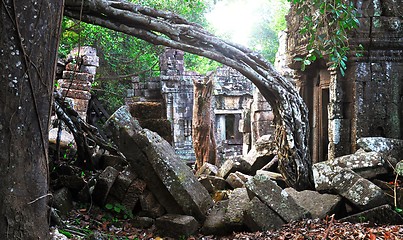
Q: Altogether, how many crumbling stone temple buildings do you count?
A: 2